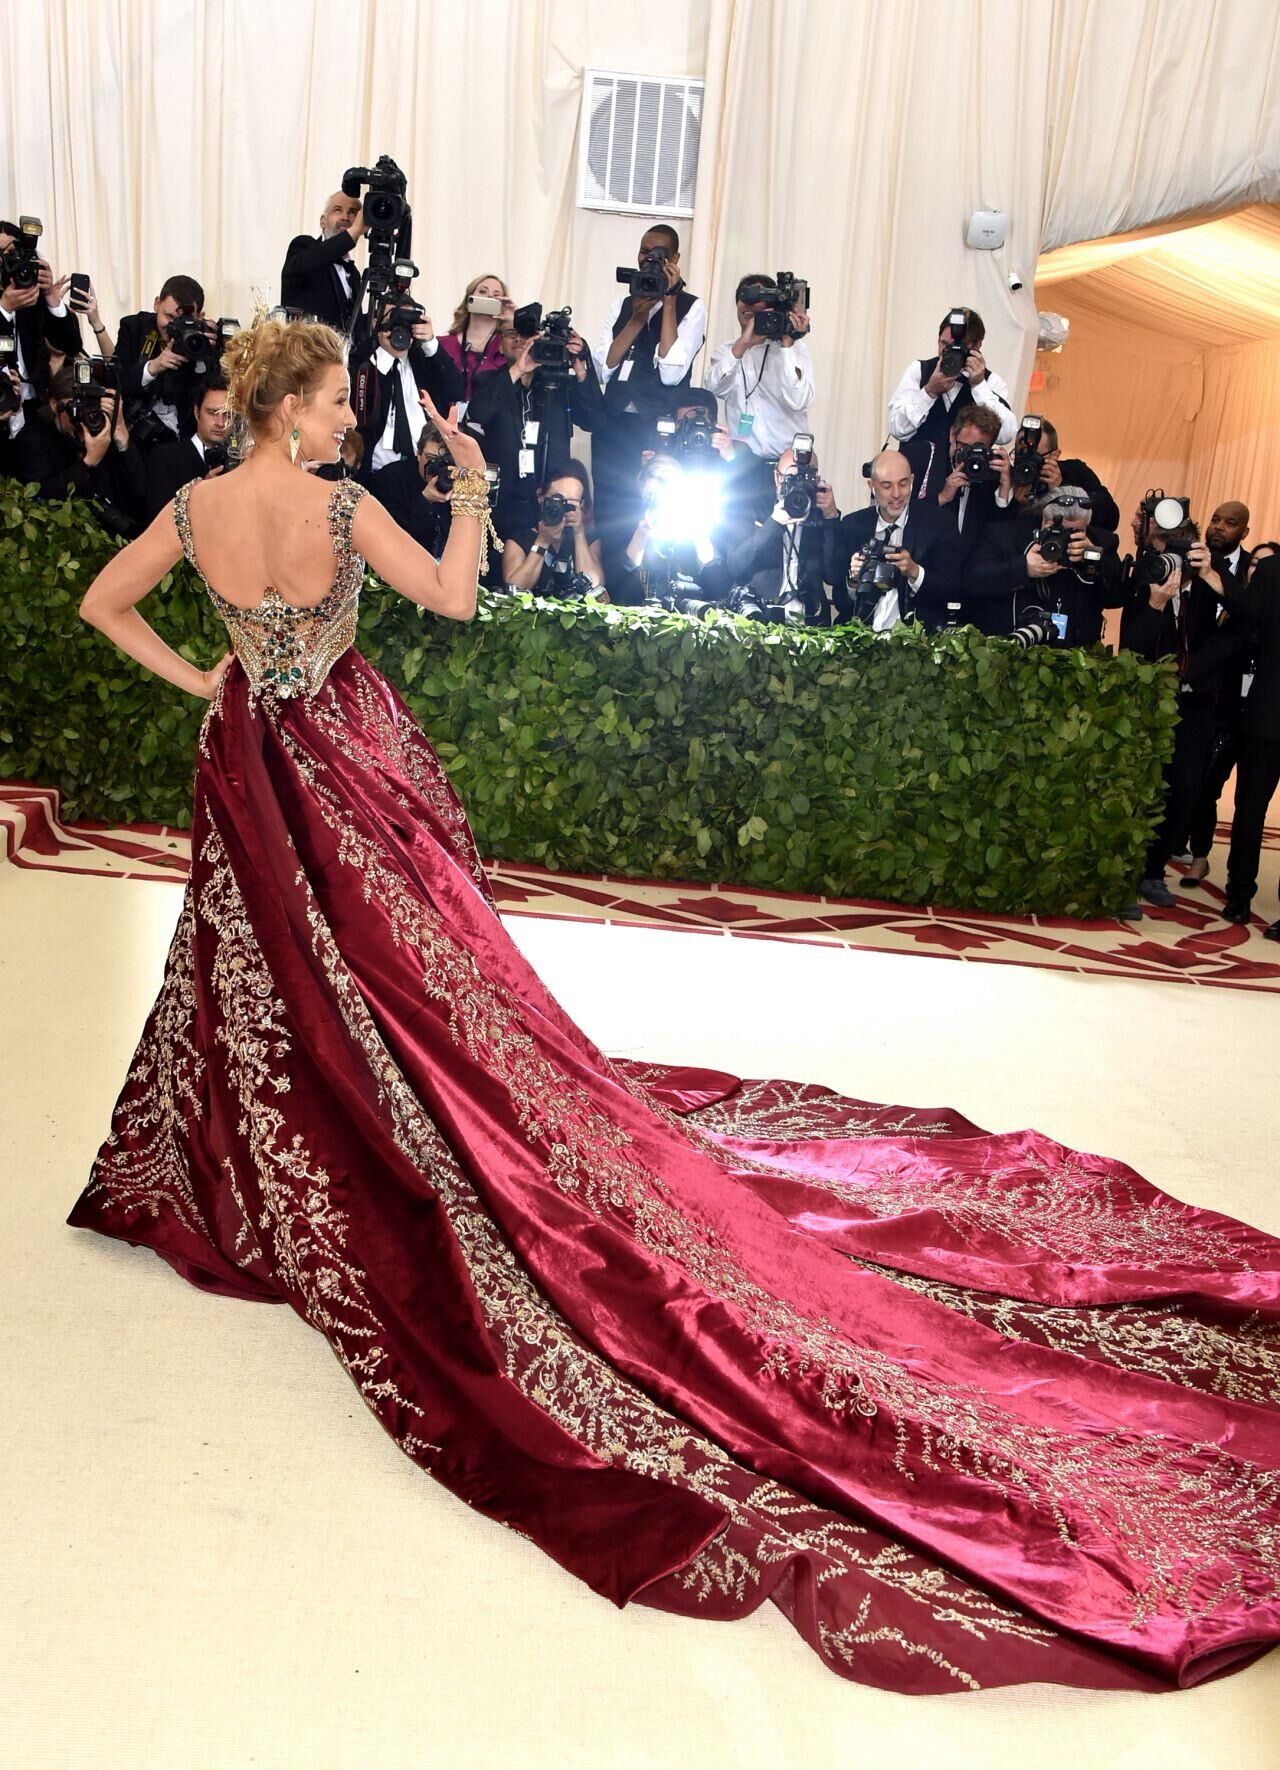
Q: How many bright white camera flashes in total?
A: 1